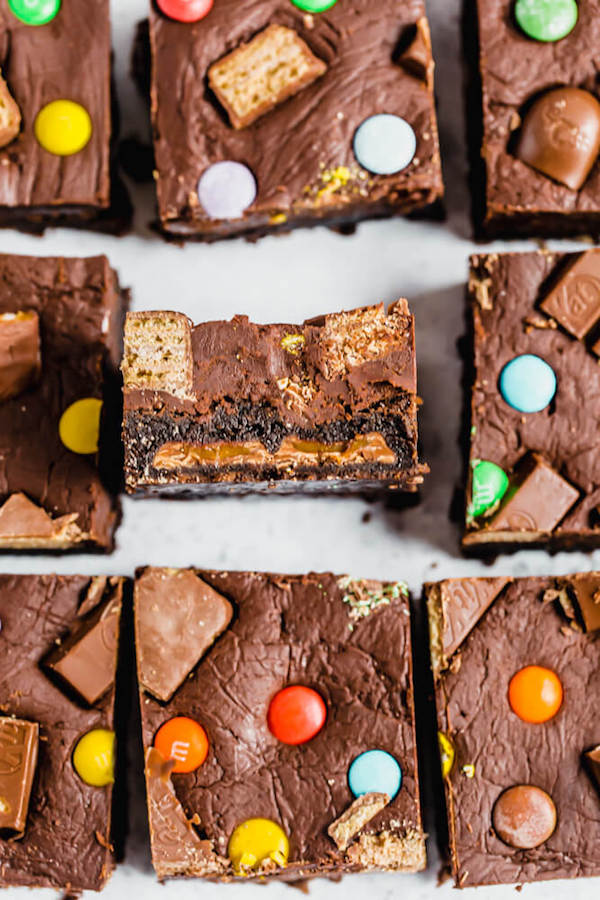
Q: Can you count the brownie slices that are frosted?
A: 9